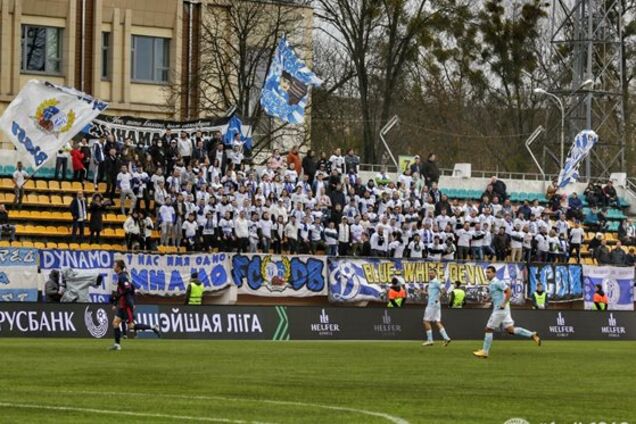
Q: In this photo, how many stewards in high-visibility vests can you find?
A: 5